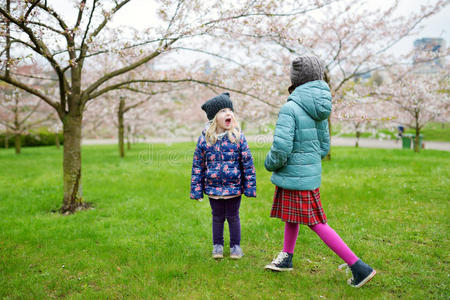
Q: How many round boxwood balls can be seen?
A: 0